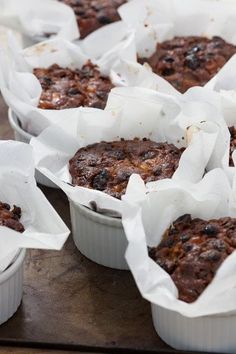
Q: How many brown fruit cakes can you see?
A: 7